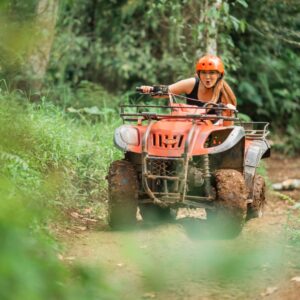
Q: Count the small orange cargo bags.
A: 0